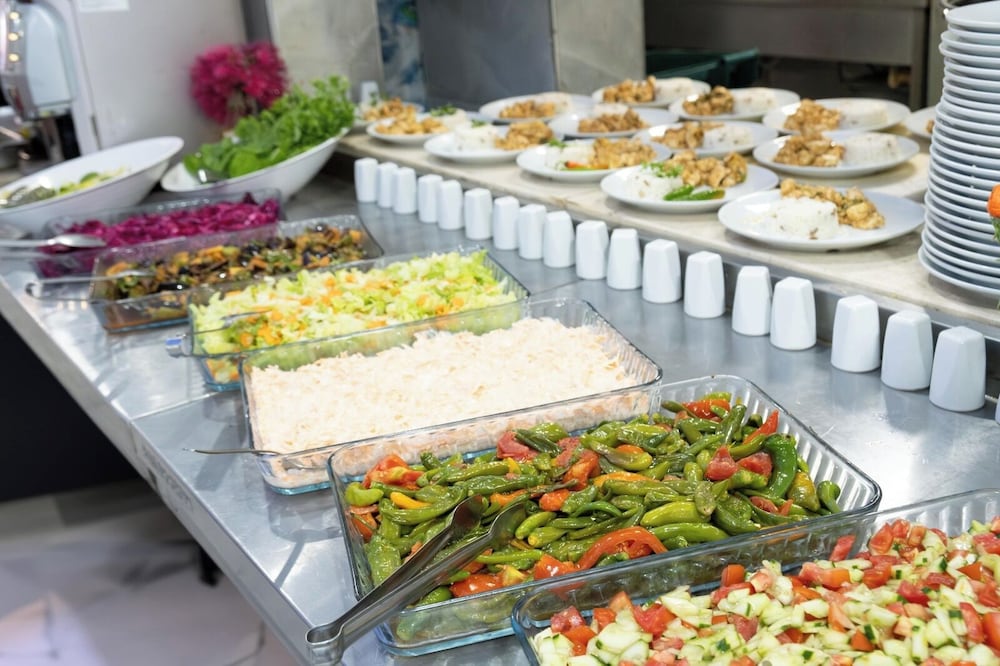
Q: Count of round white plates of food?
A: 14